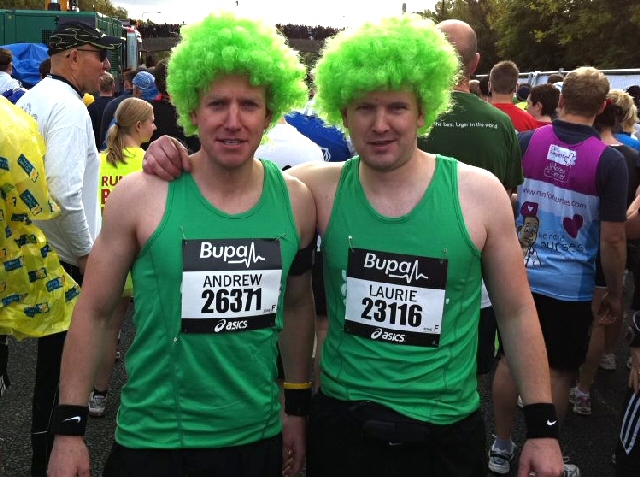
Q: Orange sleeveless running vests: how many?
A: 0